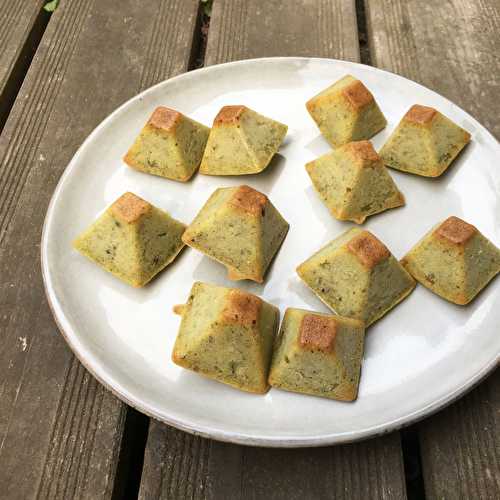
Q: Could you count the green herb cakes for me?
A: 11